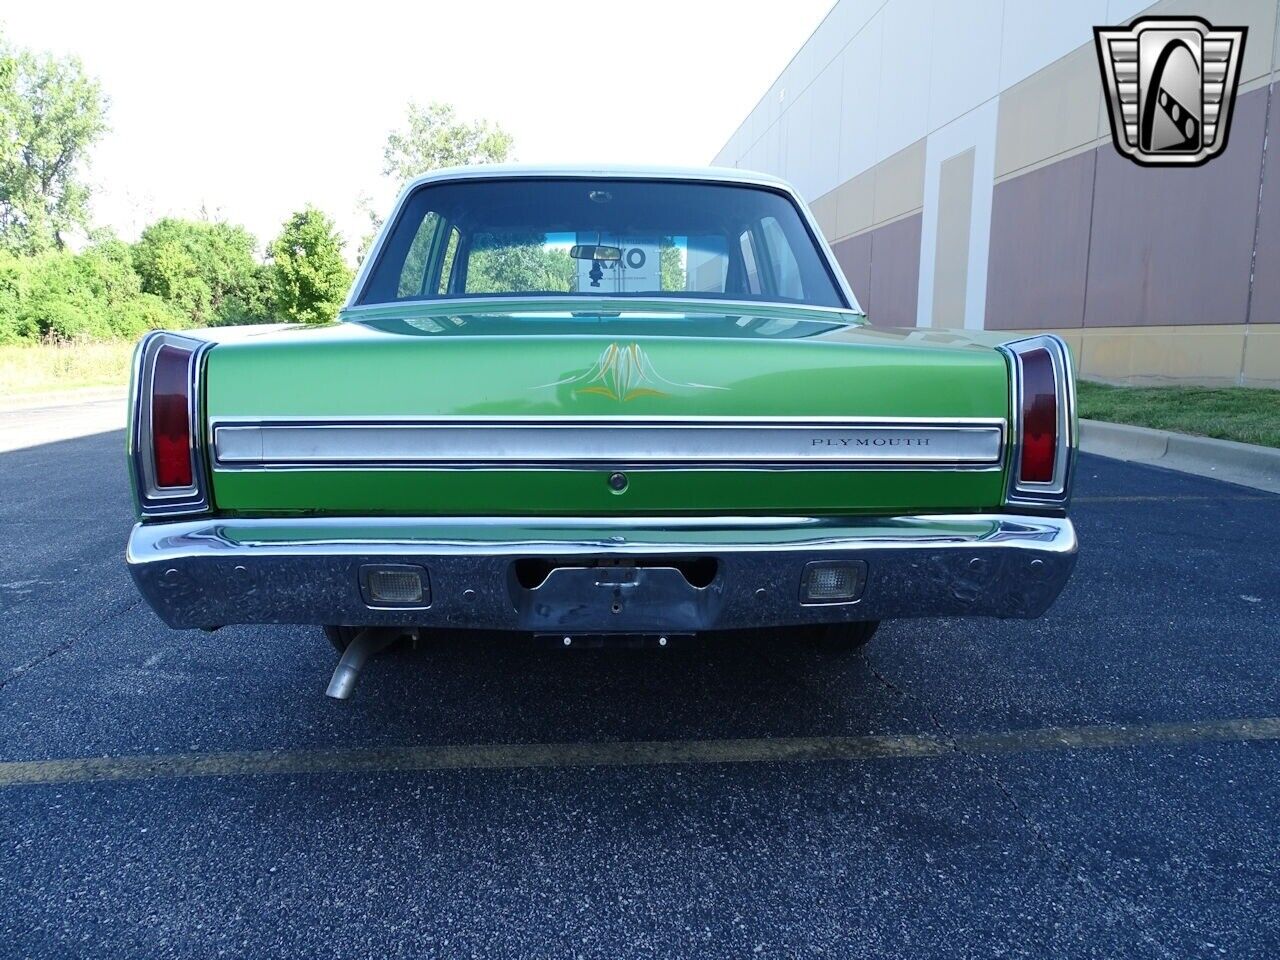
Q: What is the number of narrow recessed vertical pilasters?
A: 1